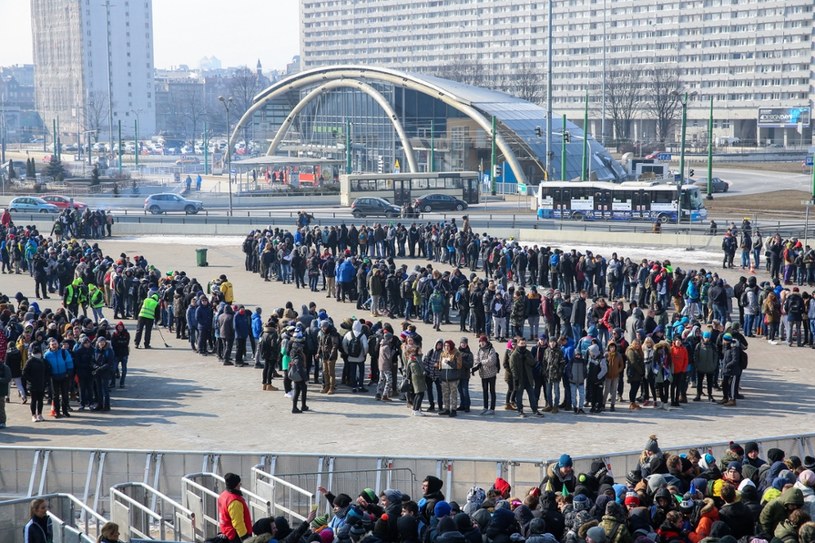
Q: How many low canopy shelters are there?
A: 1